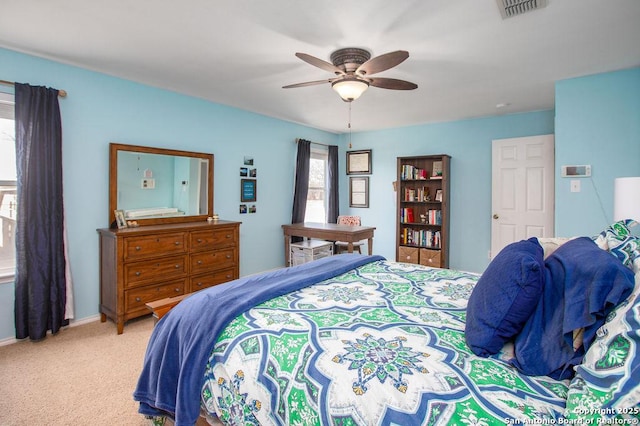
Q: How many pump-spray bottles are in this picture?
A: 0